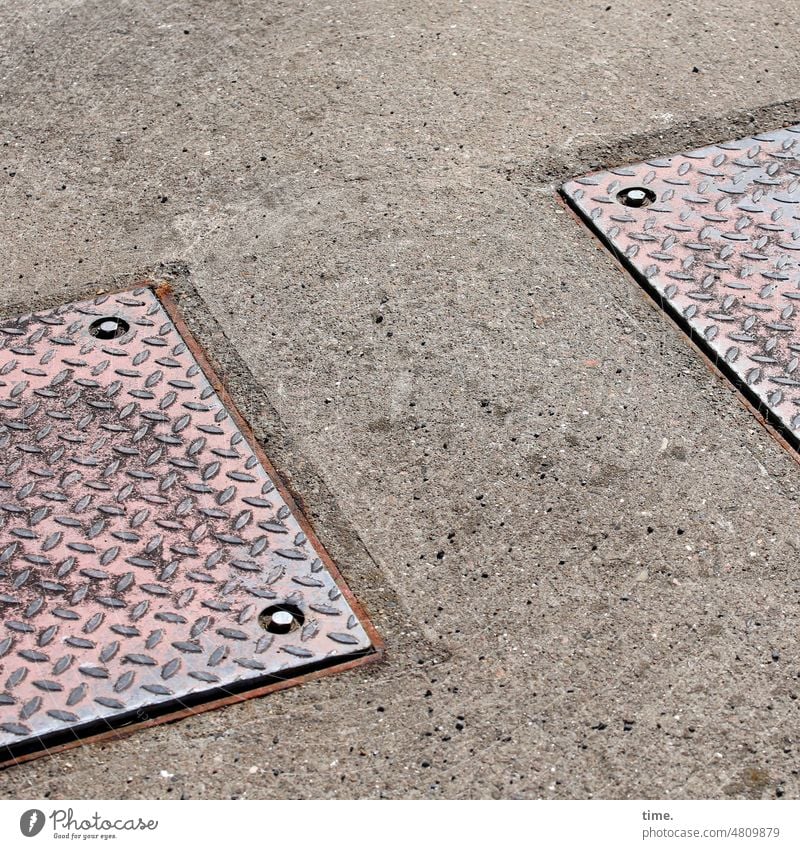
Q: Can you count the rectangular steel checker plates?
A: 2